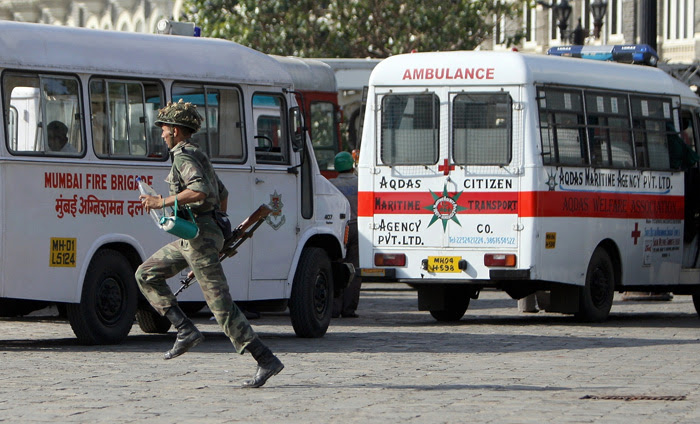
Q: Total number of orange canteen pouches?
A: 0